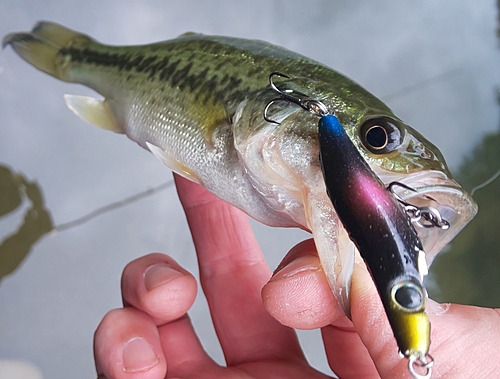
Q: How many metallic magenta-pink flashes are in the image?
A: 1